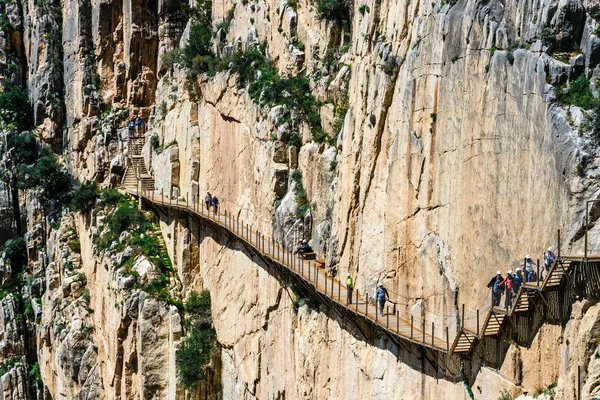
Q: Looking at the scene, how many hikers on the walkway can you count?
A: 13